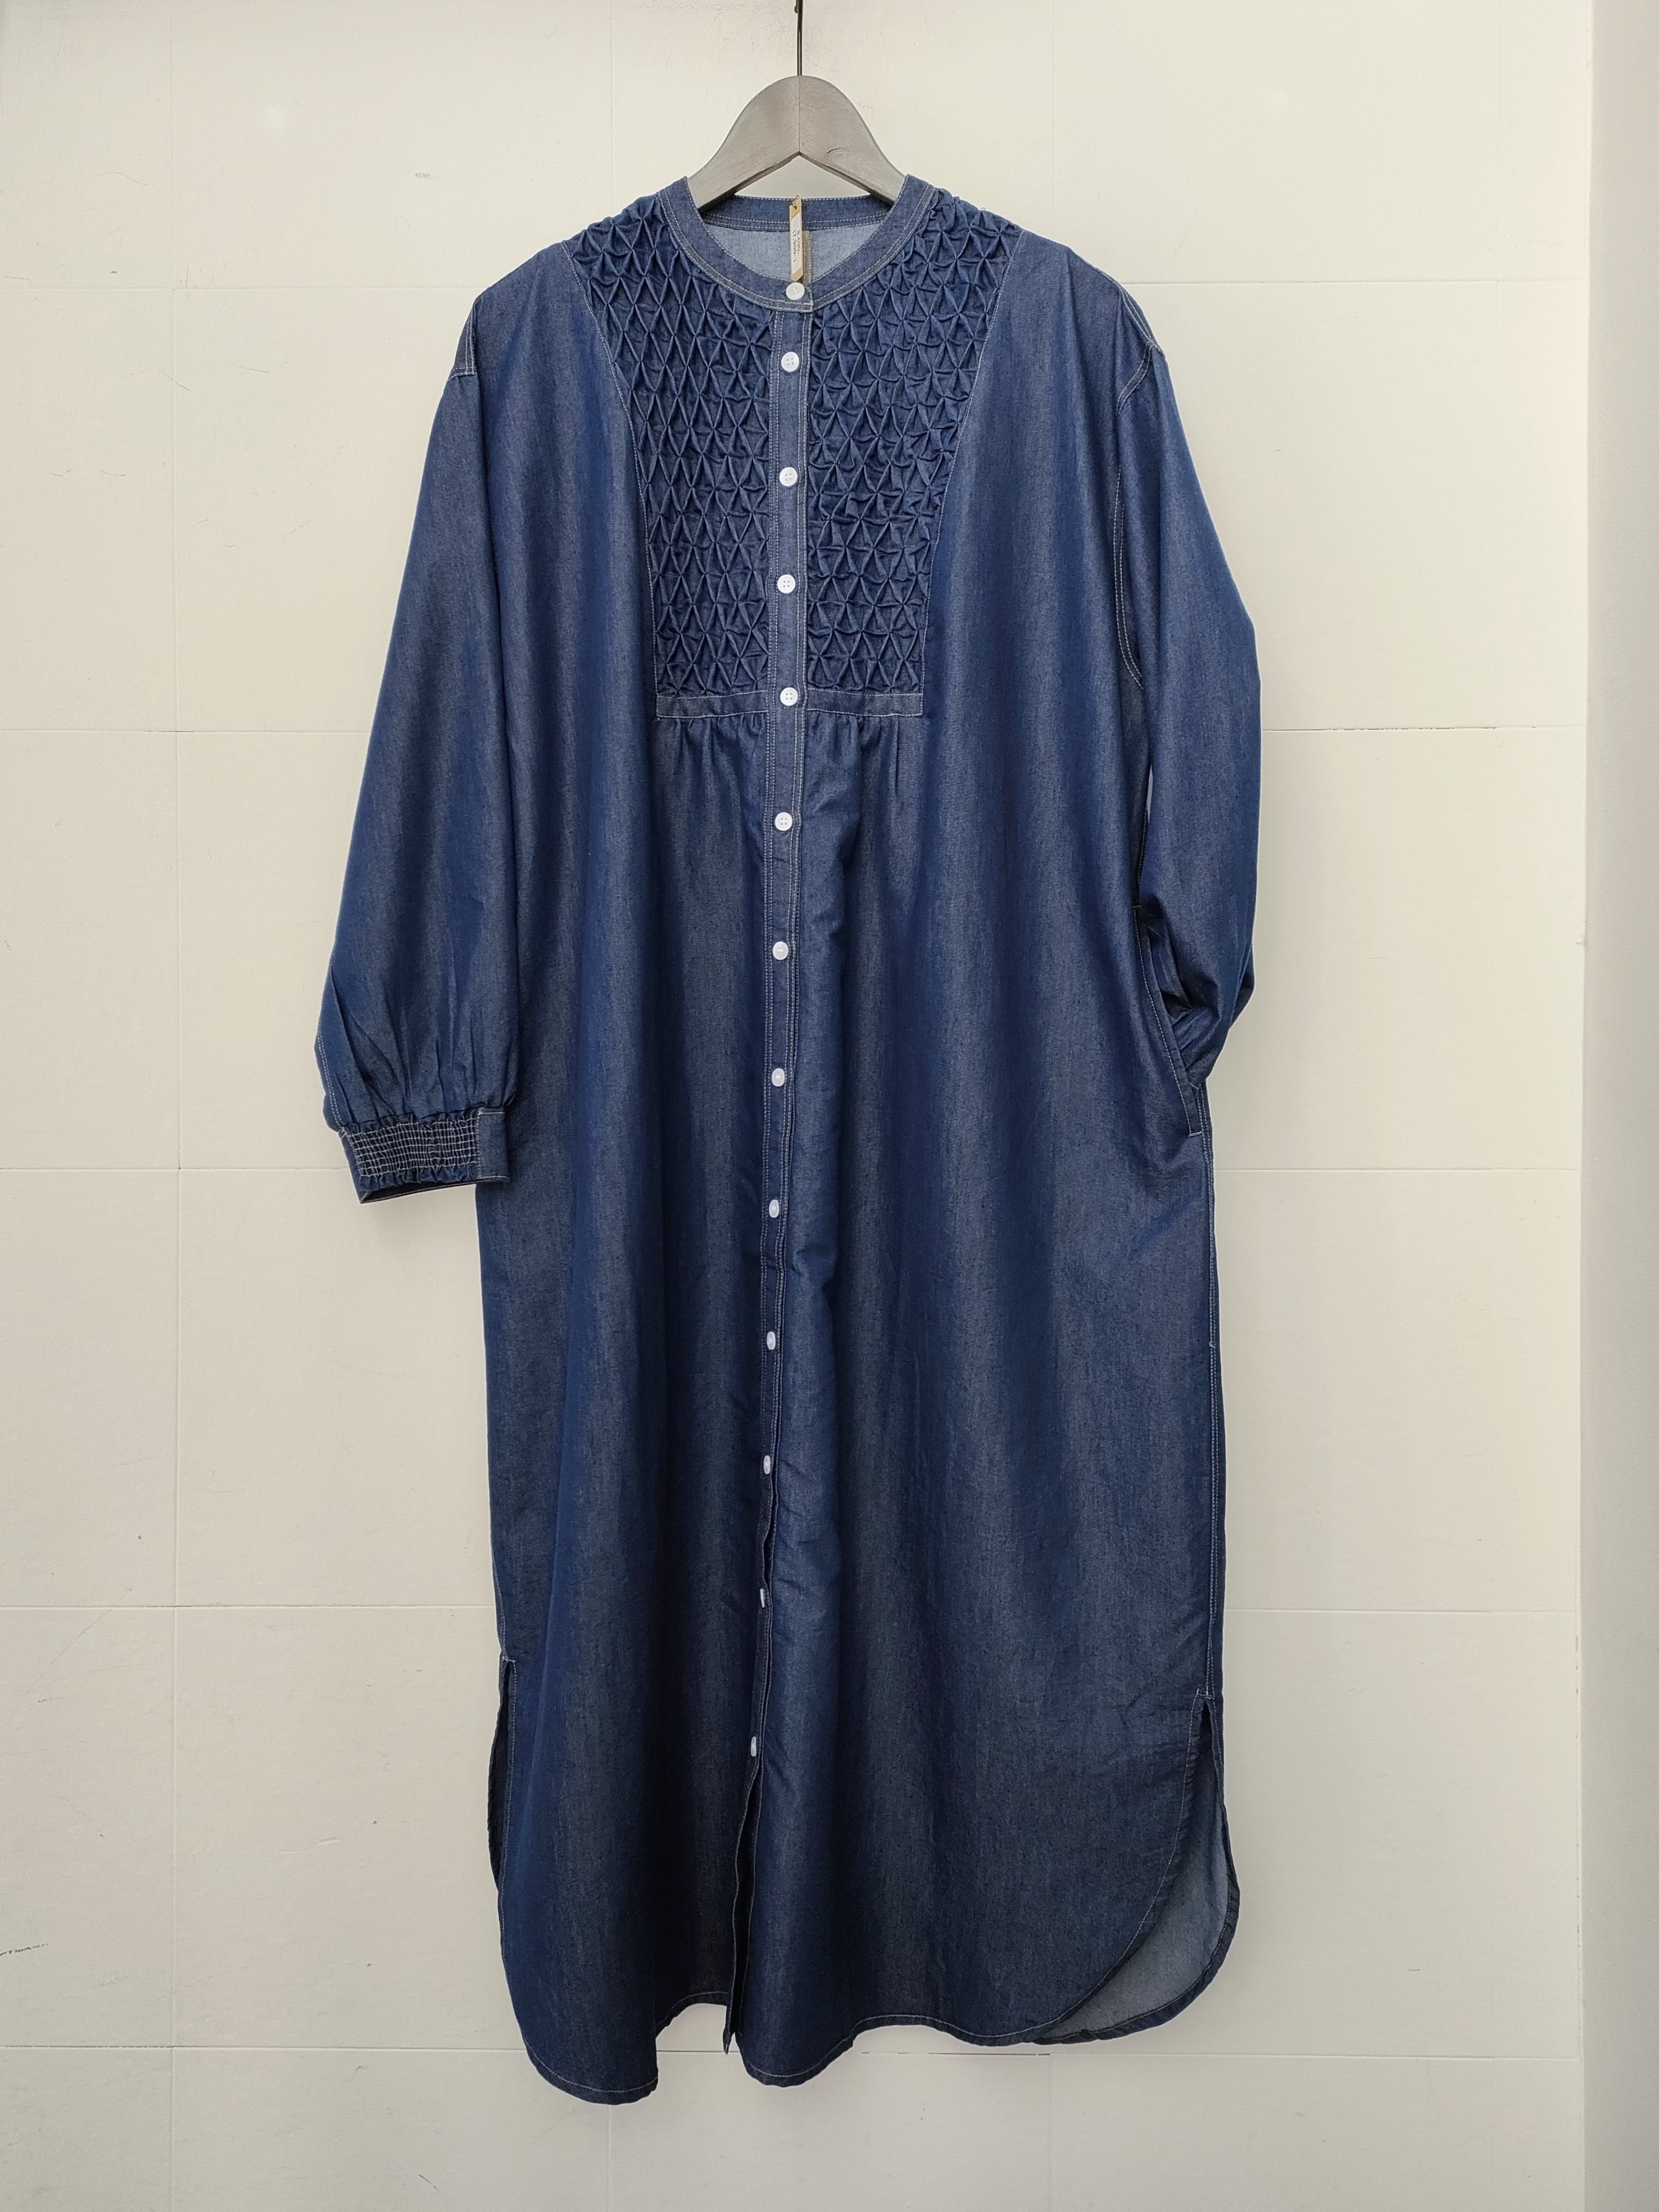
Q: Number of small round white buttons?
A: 13